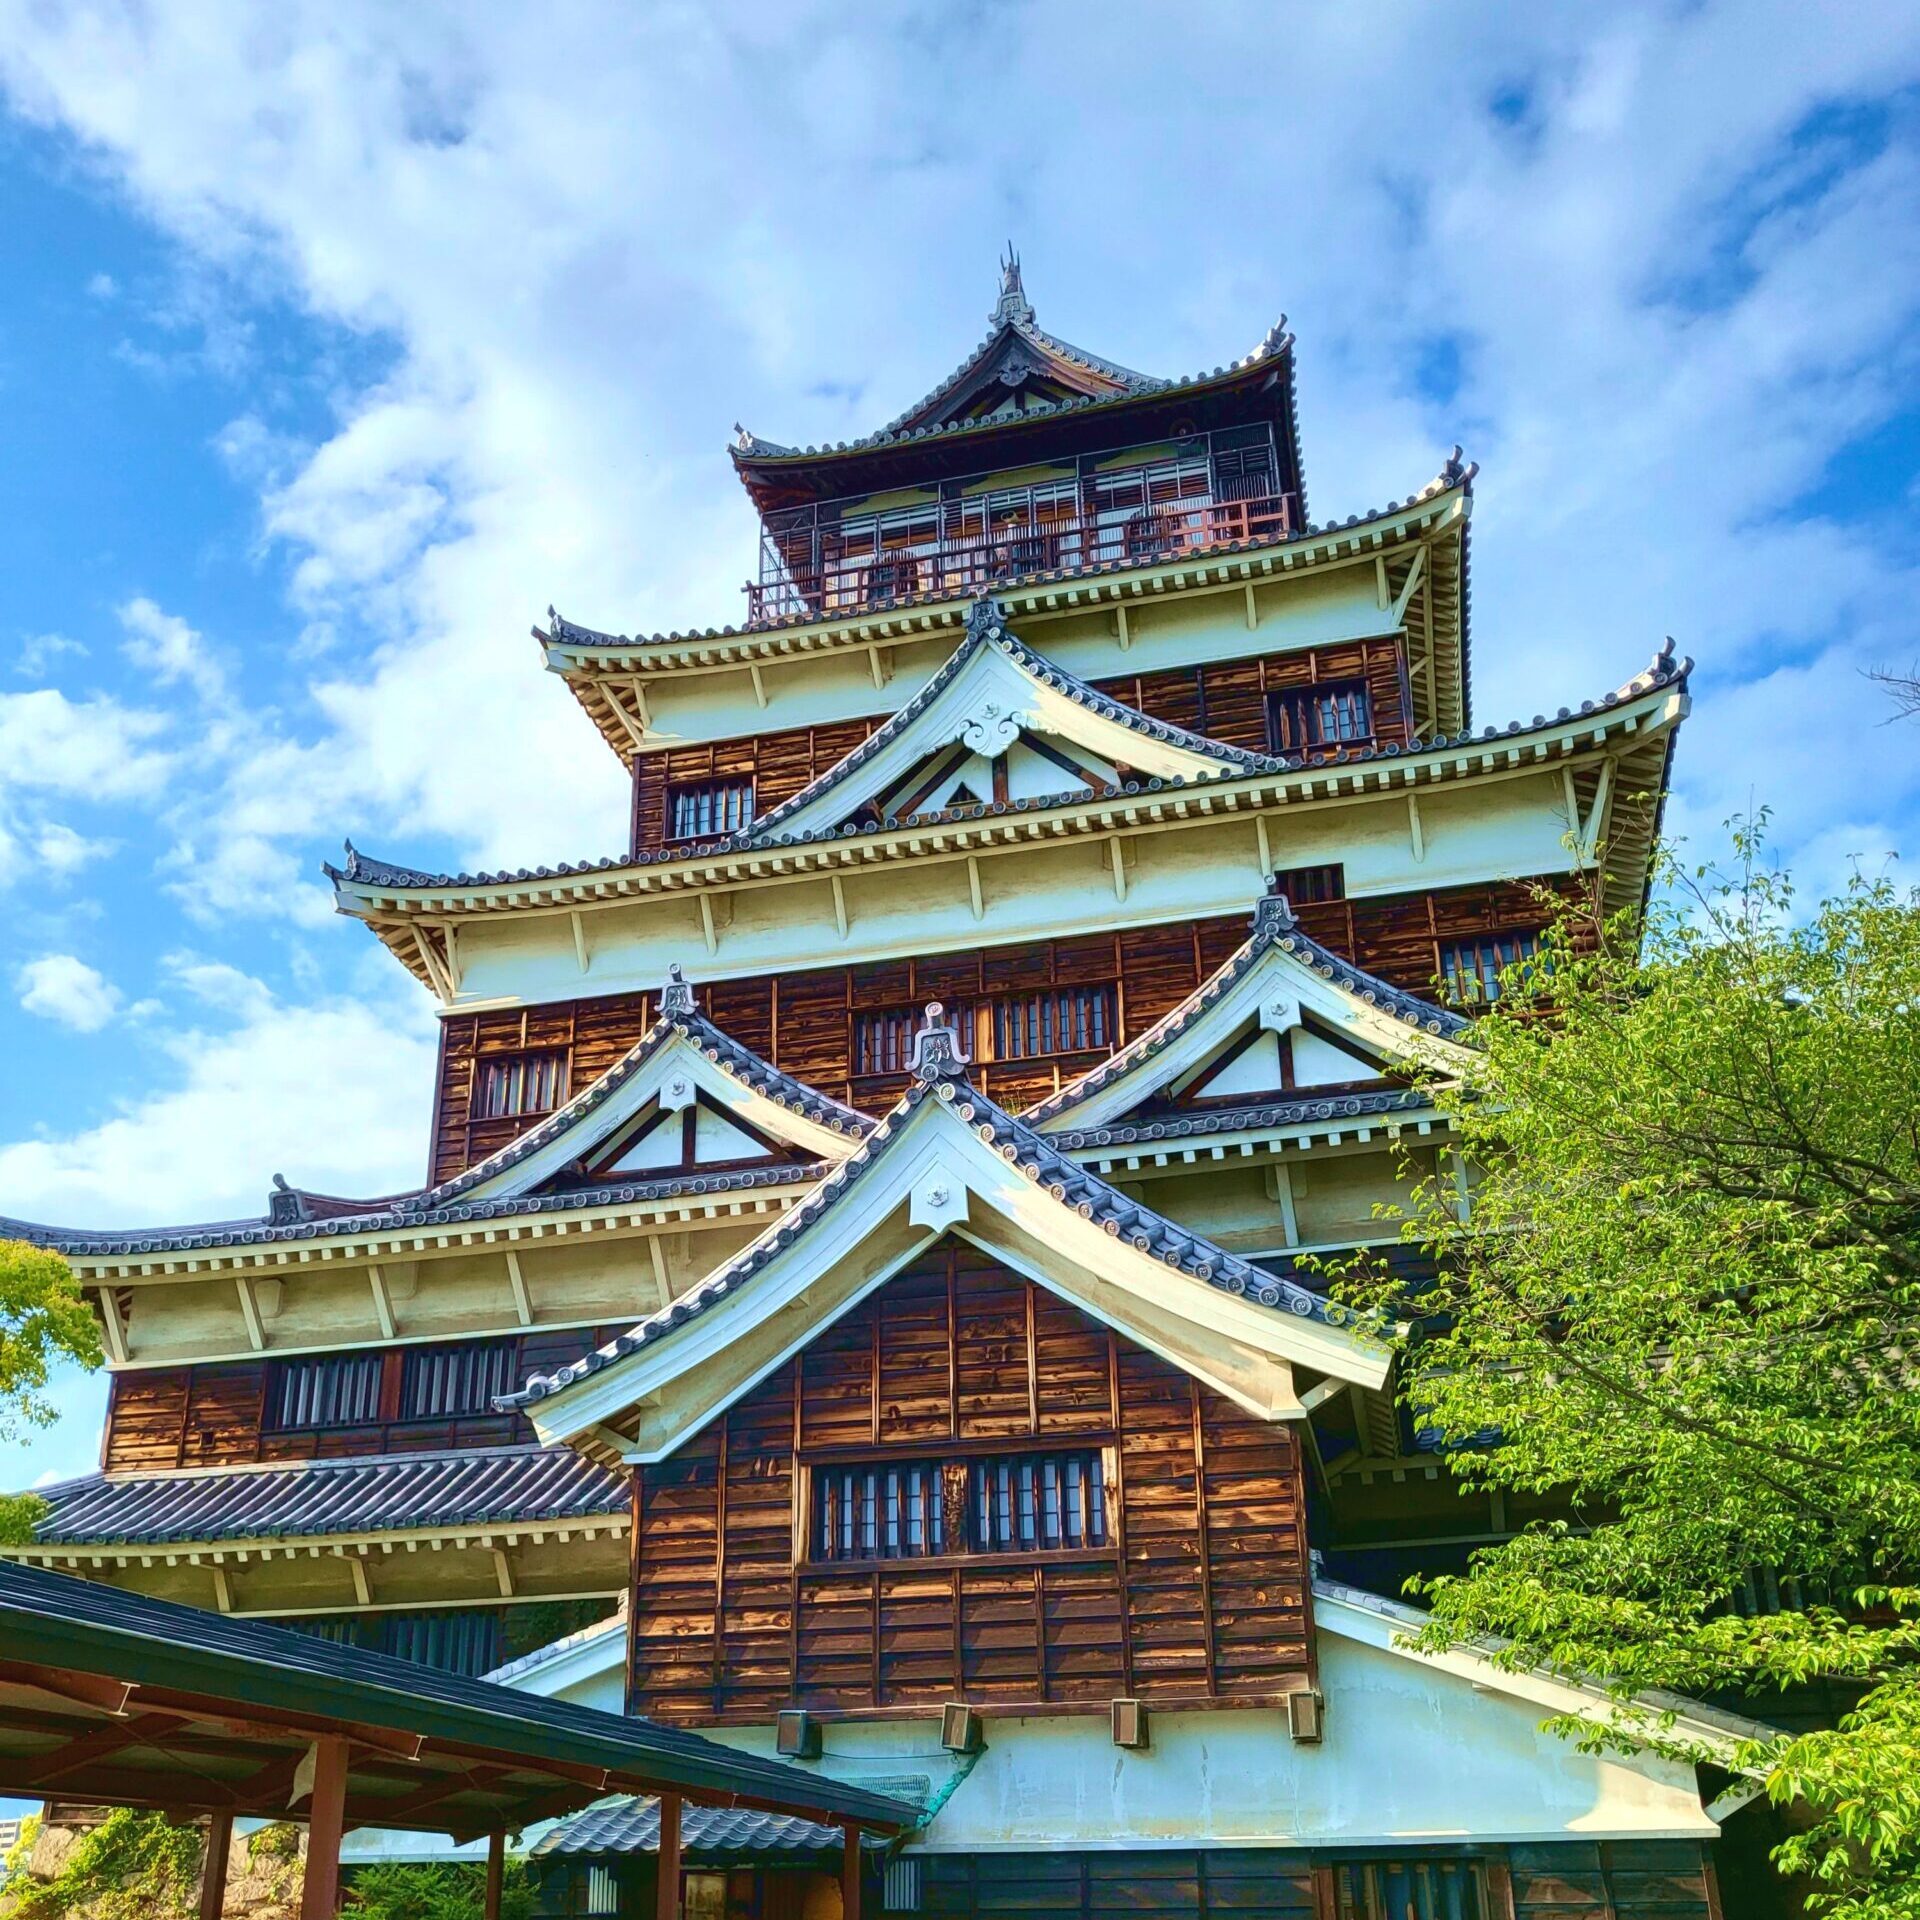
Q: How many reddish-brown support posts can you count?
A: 5